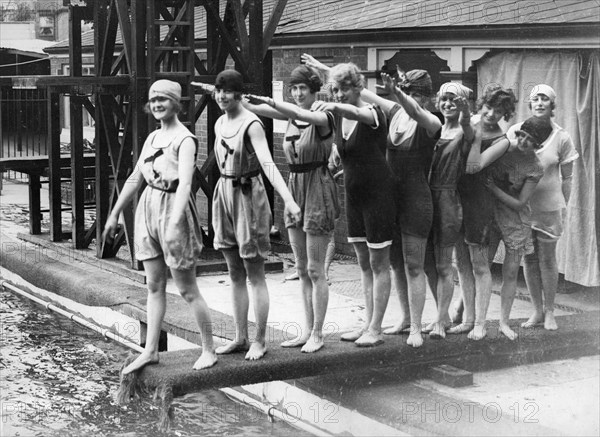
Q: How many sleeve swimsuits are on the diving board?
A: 2